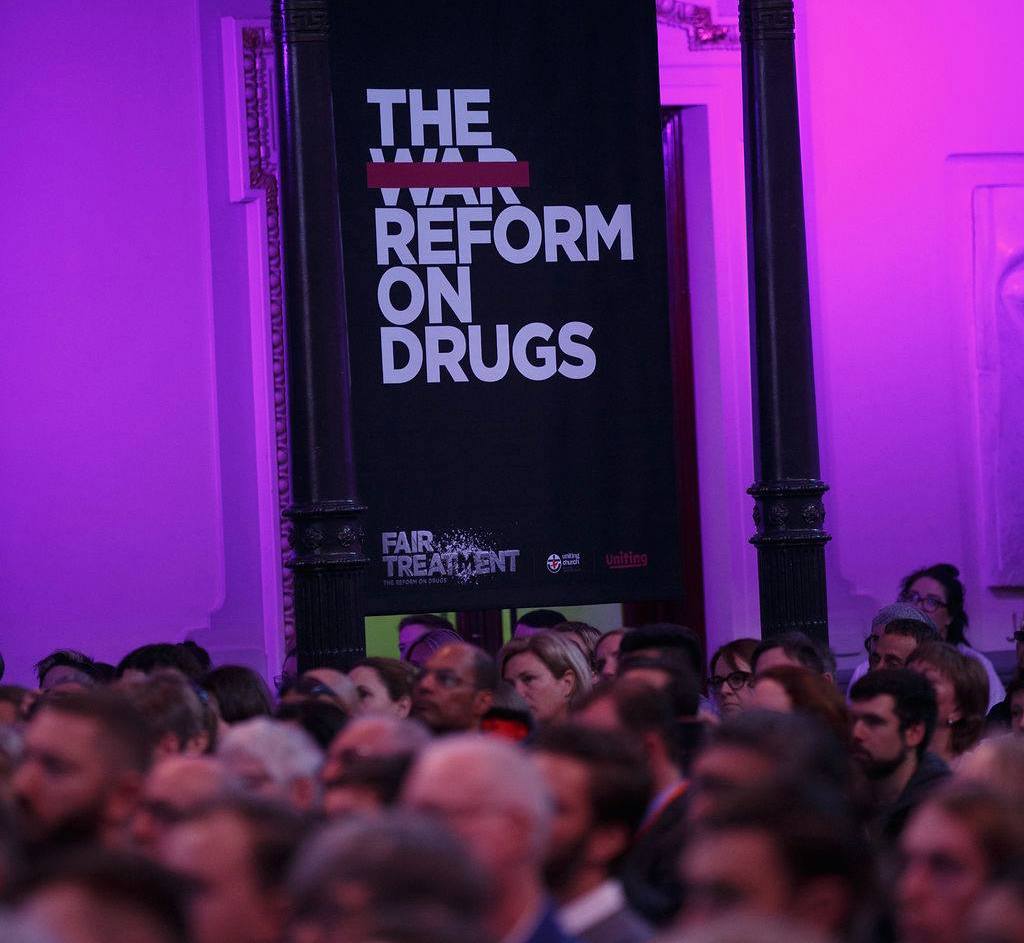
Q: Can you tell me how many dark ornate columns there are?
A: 2